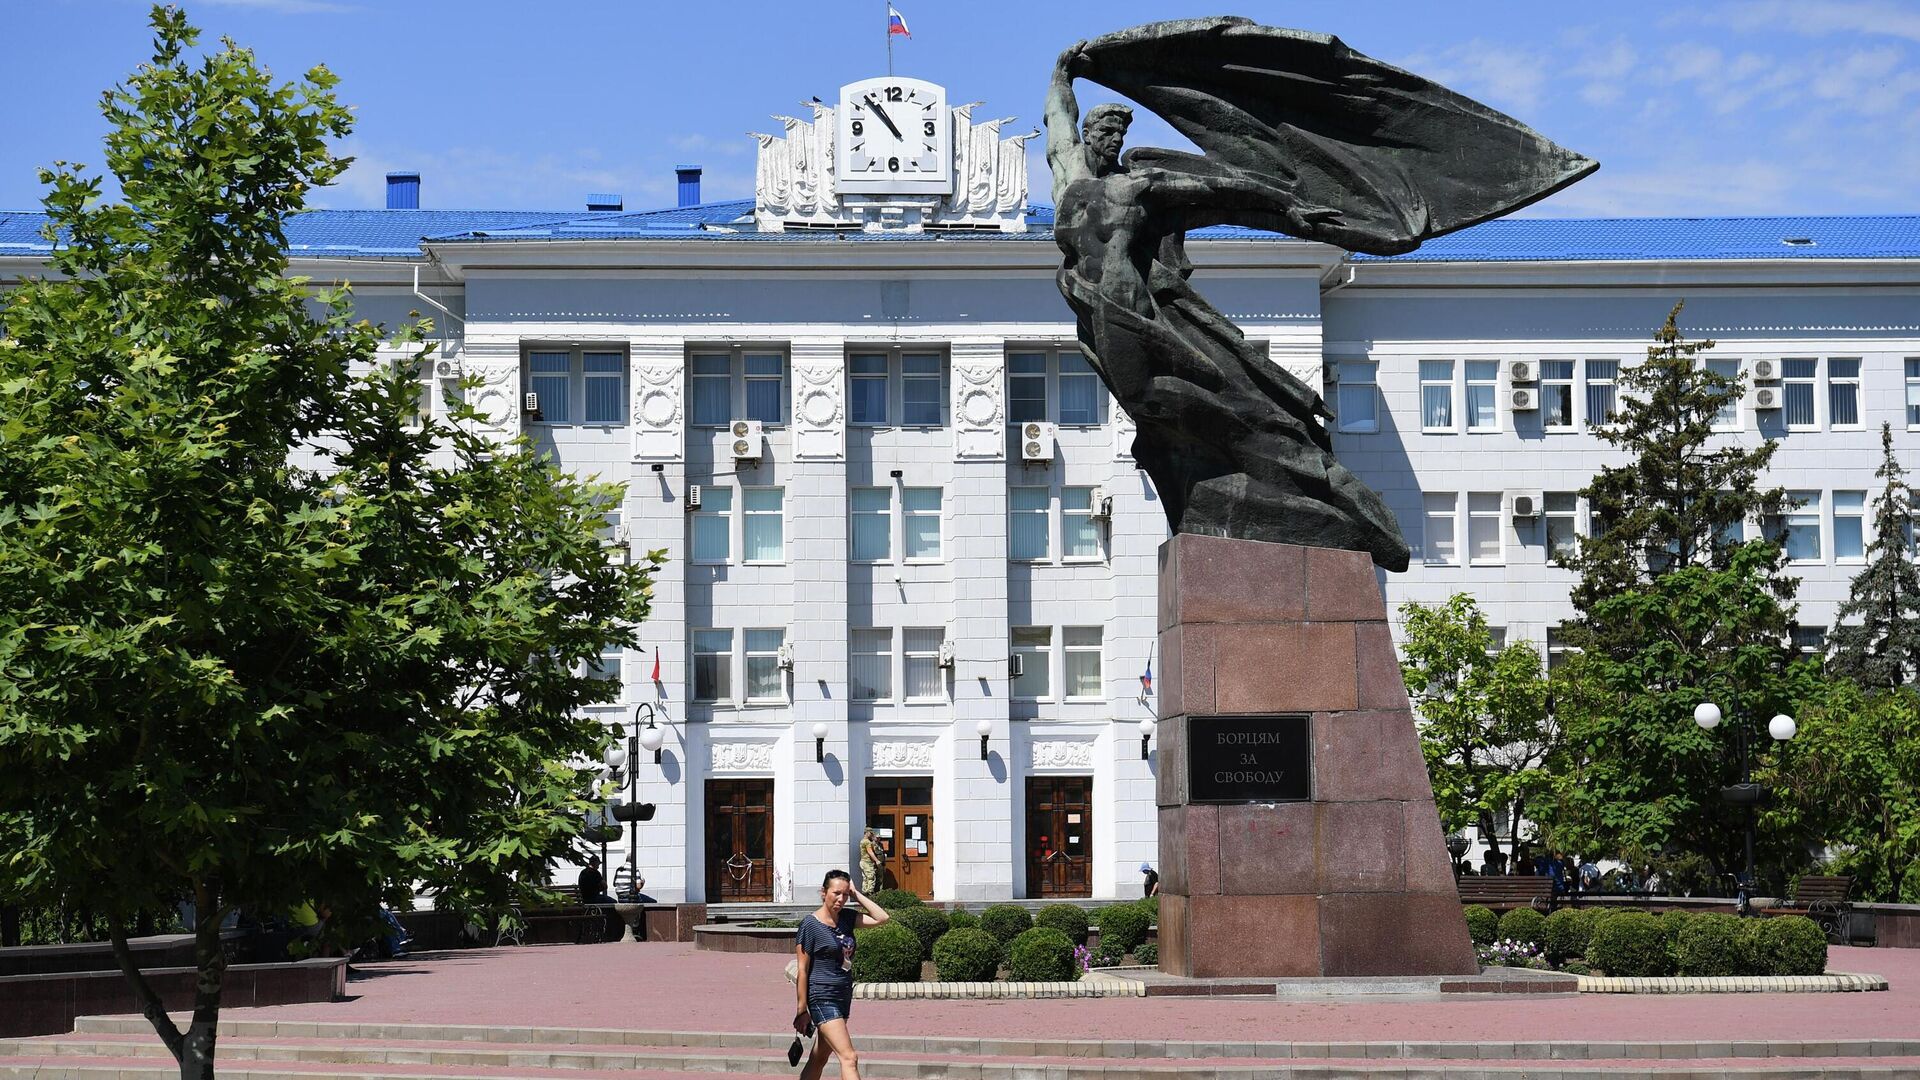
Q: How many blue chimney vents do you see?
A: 3